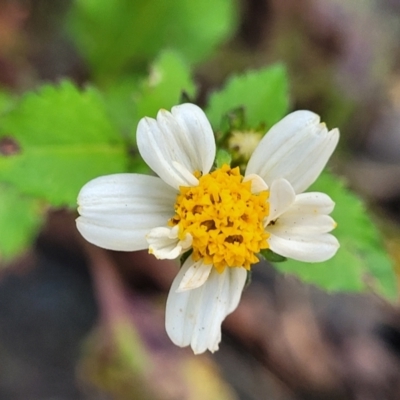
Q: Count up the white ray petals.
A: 5